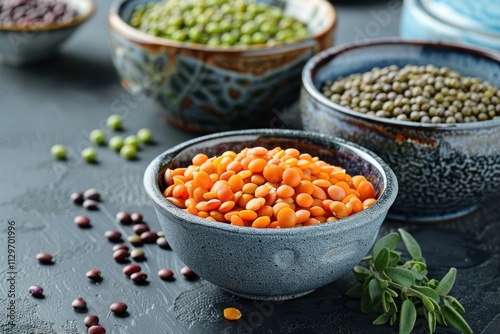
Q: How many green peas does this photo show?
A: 8